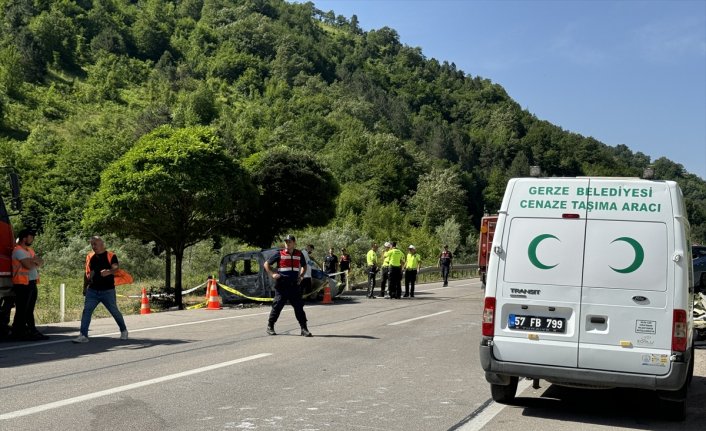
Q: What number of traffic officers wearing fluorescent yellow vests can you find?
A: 4